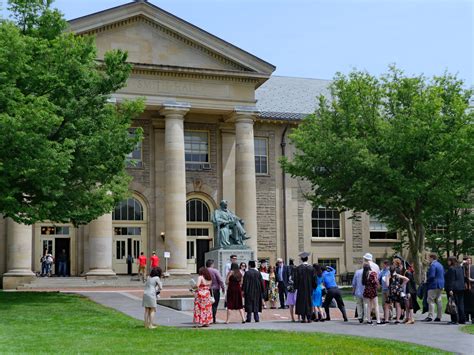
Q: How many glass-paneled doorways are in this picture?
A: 3